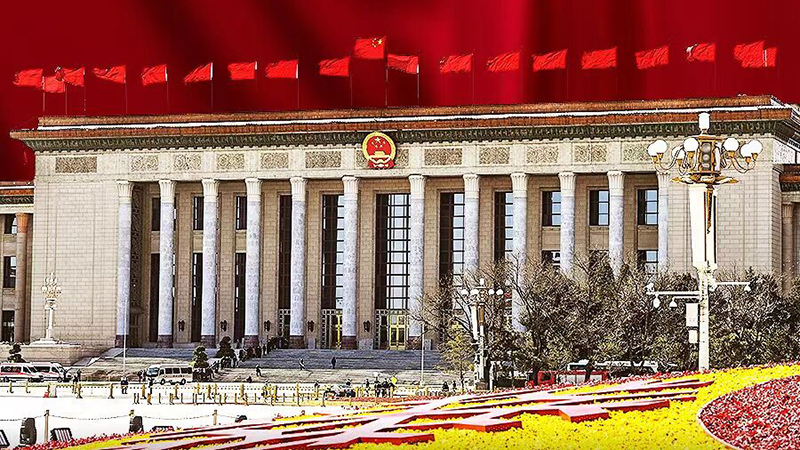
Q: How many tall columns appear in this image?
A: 12